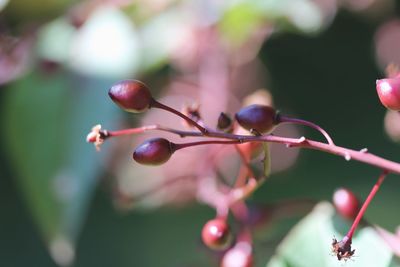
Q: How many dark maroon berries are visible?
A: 3